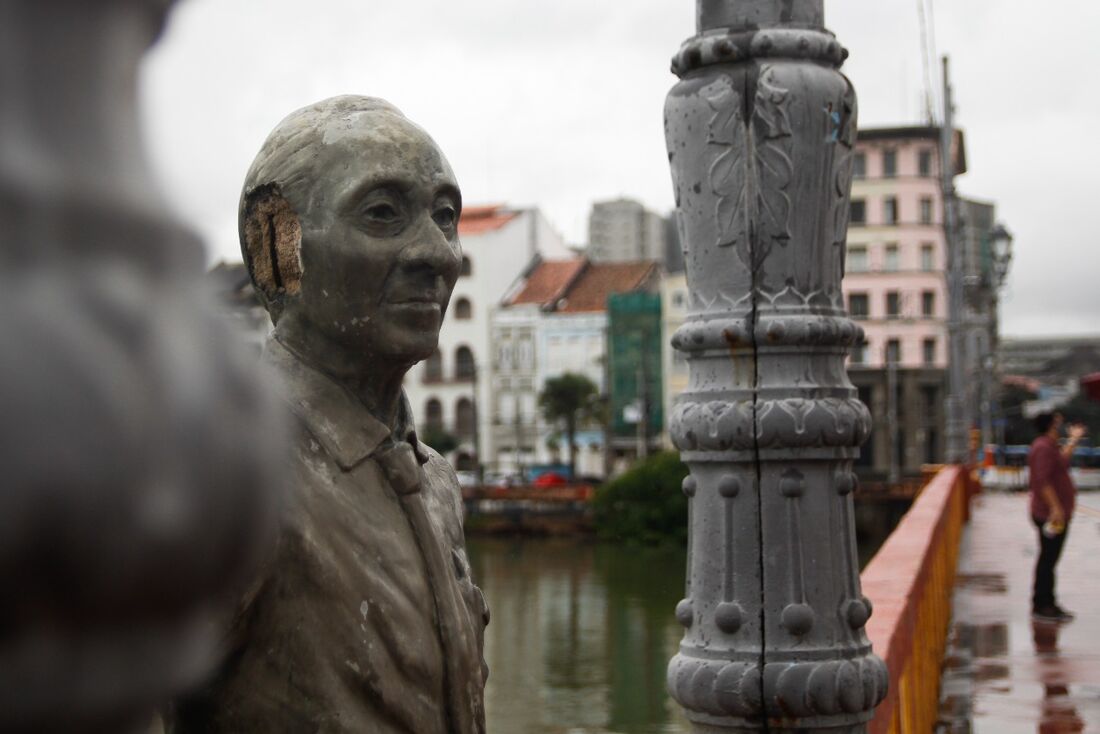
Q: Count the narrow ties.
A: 1